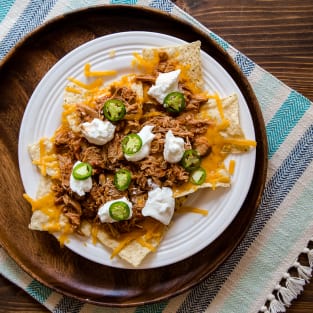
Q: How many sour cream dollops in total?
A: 7